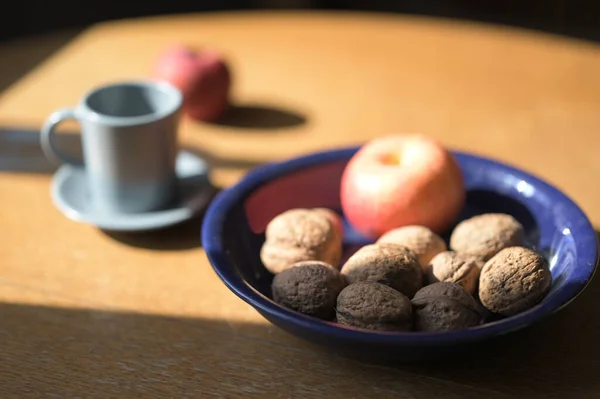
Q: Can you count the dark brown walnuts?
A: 3